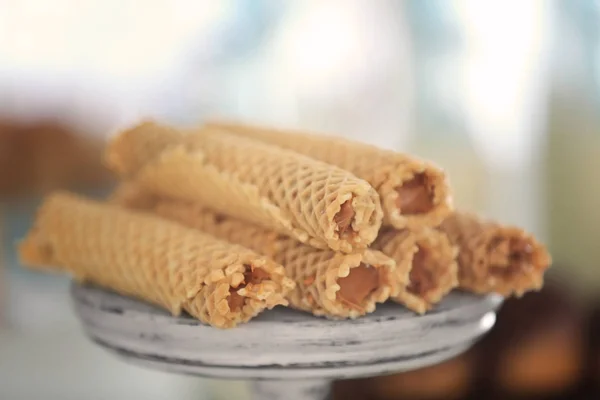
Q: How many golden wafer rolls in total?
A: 6